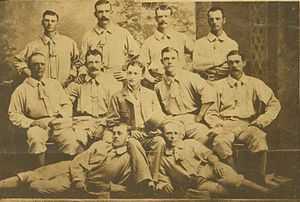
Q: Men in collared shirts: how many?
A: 11